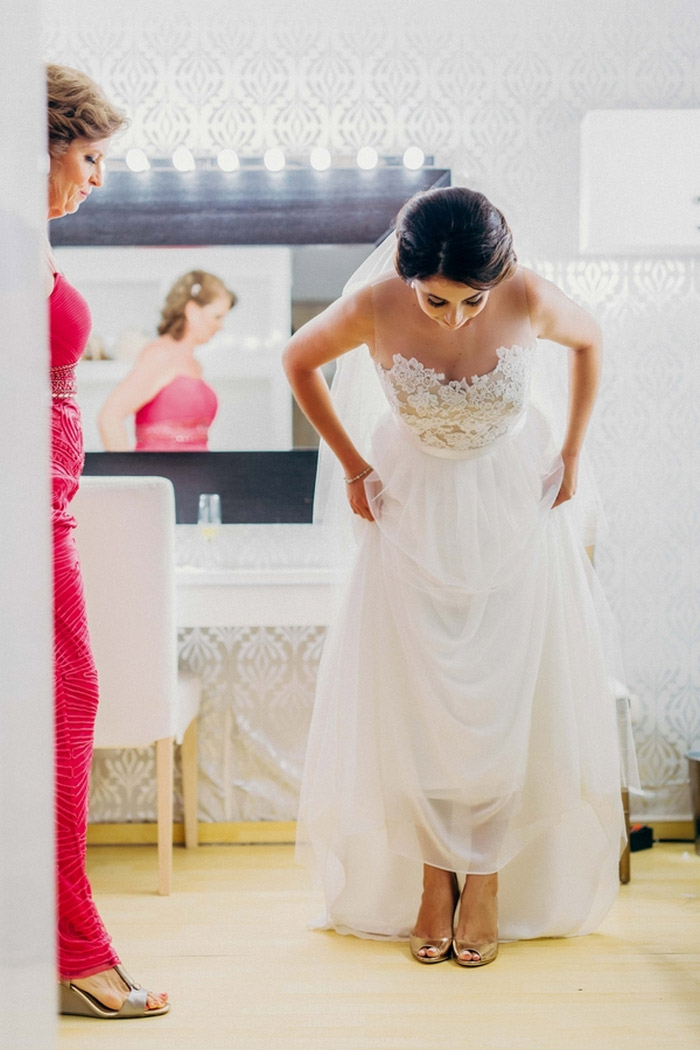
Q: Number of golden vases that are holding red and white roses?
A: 0